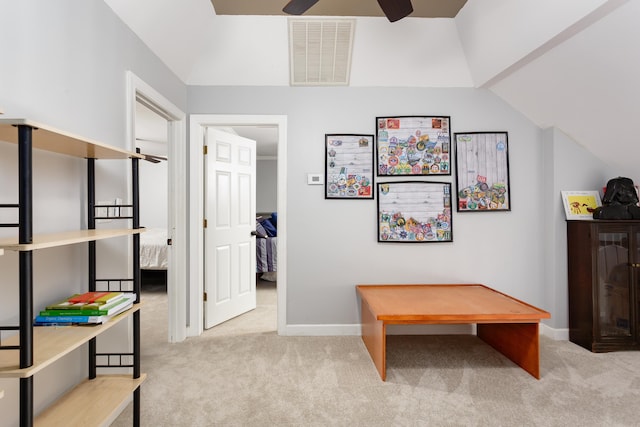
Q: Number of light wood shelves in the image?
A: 4